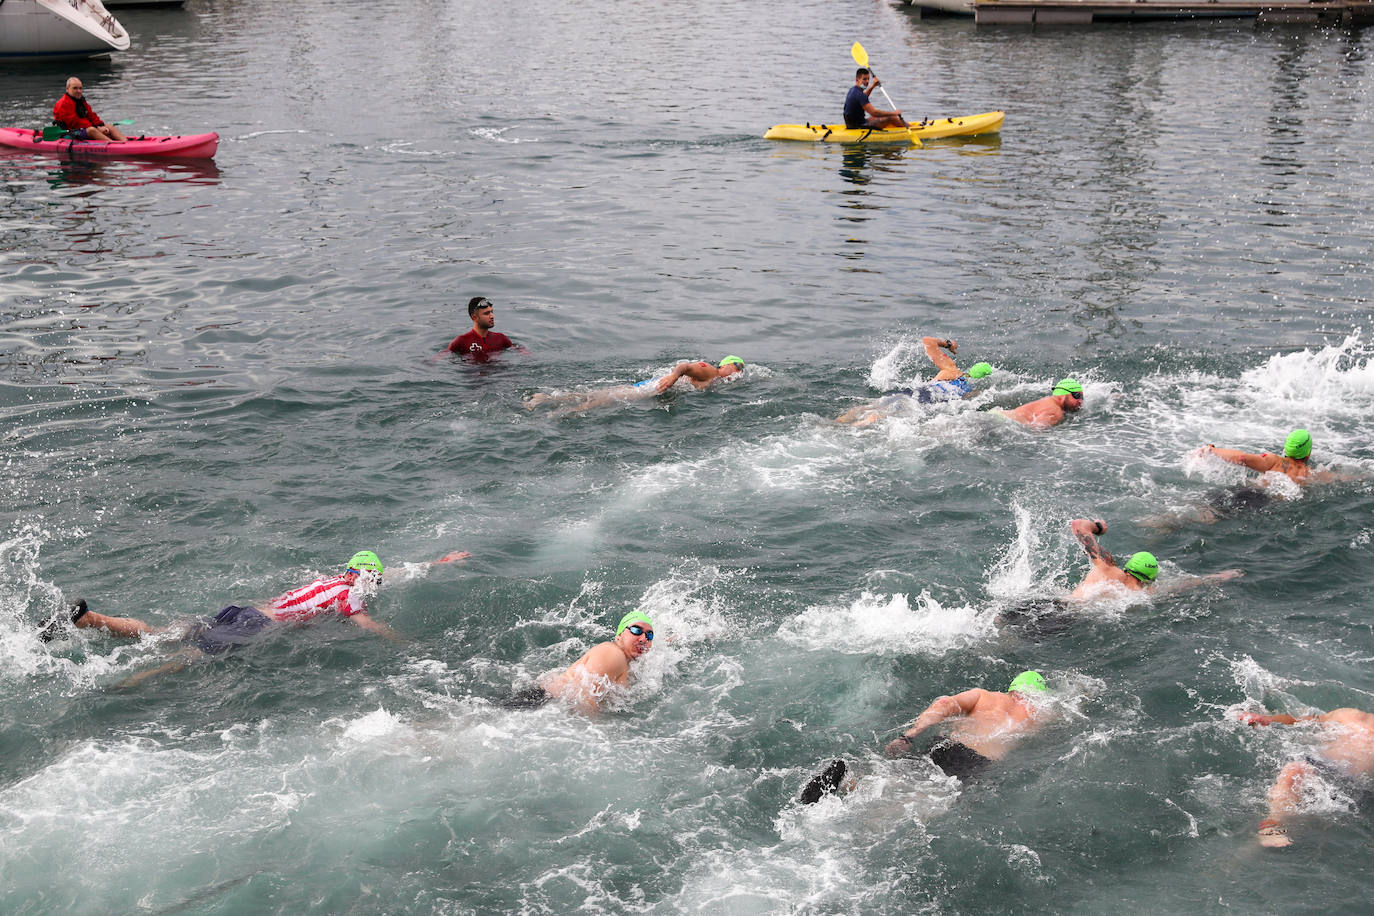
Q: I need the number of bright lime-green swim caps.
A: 8